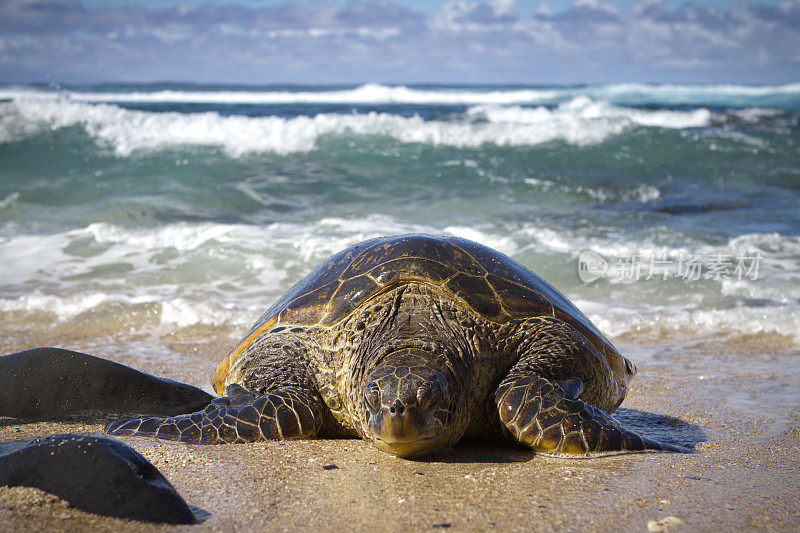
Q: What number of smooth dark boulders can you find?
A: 2